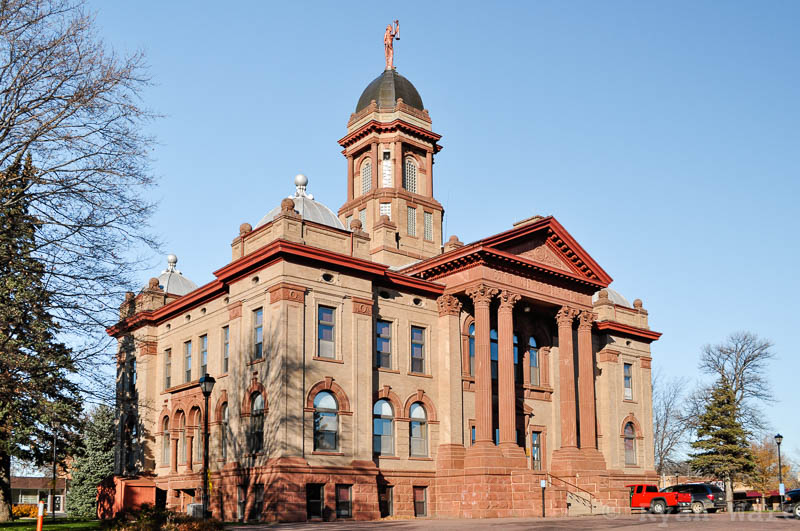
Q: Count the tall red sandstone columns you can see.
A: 4